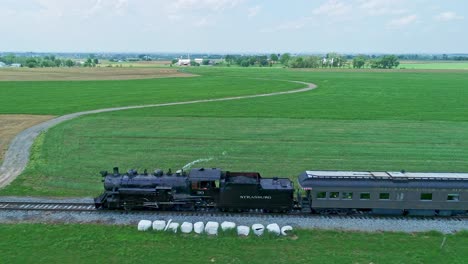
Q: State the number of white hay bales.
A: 11